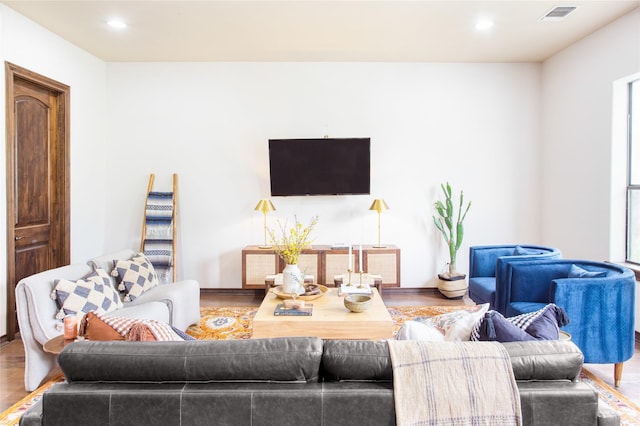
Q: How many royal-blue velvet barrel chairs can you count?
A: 2